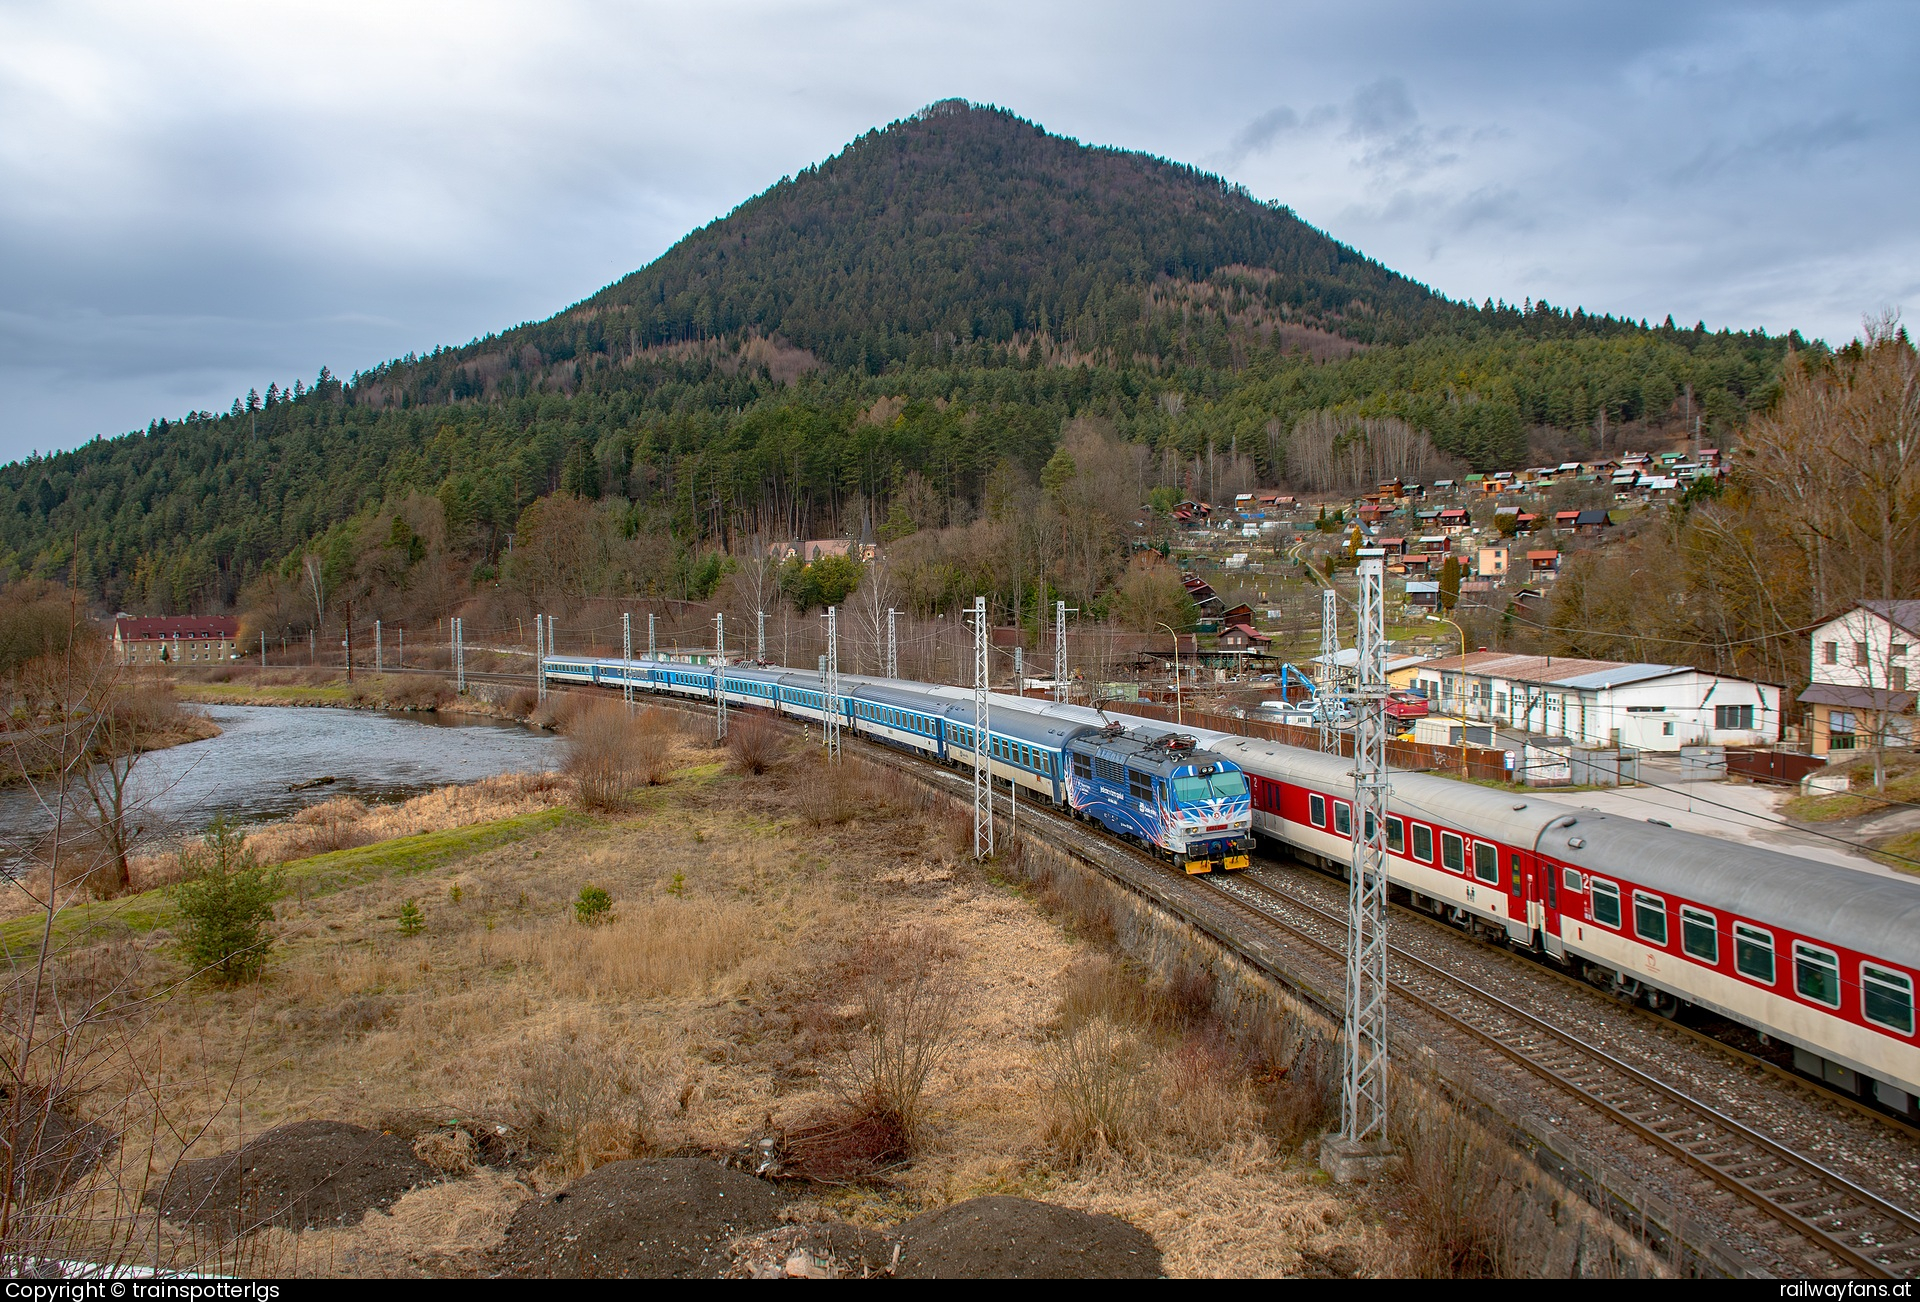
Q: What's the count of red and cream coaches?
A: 2